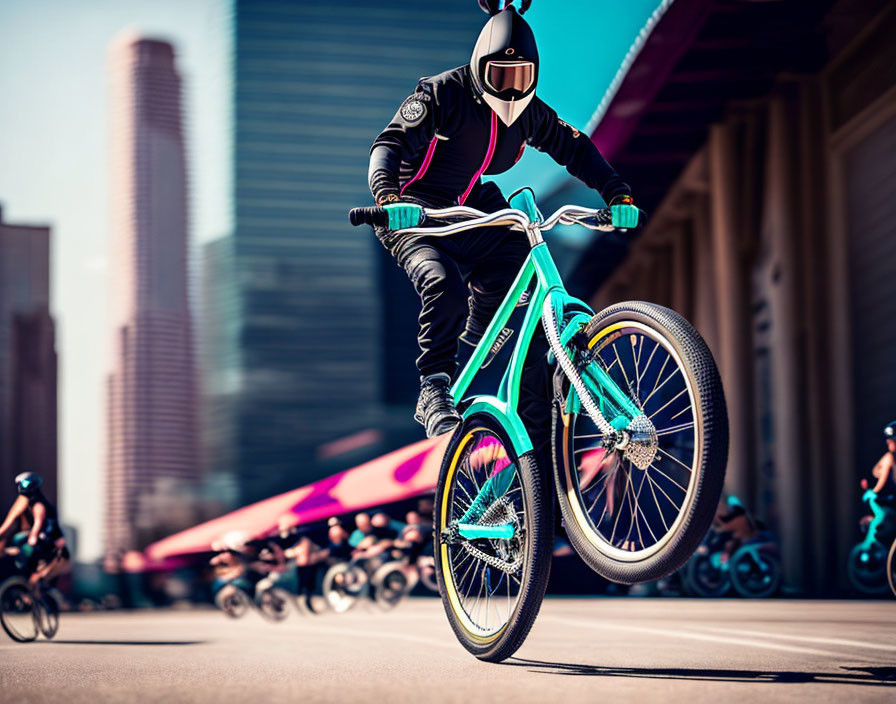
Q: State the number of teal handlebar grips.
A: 2